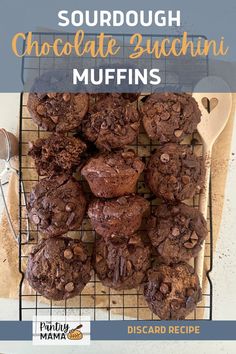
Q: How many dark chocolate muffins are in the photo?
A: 13